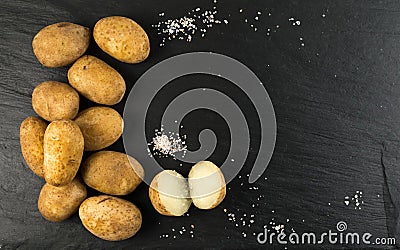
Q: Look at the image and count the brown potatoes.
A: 10